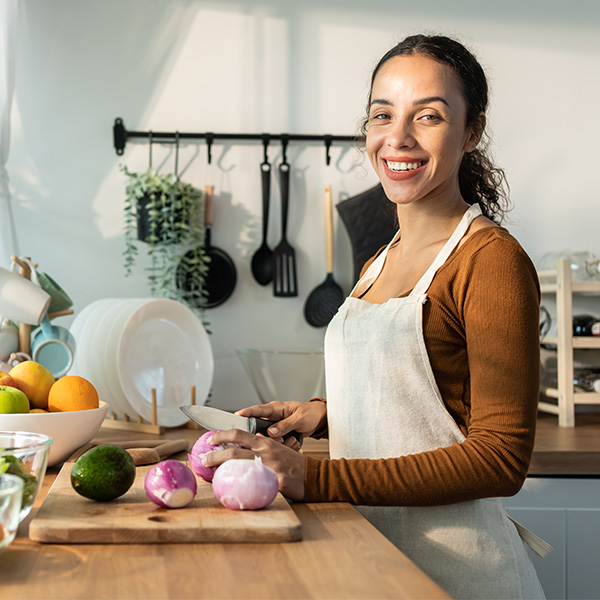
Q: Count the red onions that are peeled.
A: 3